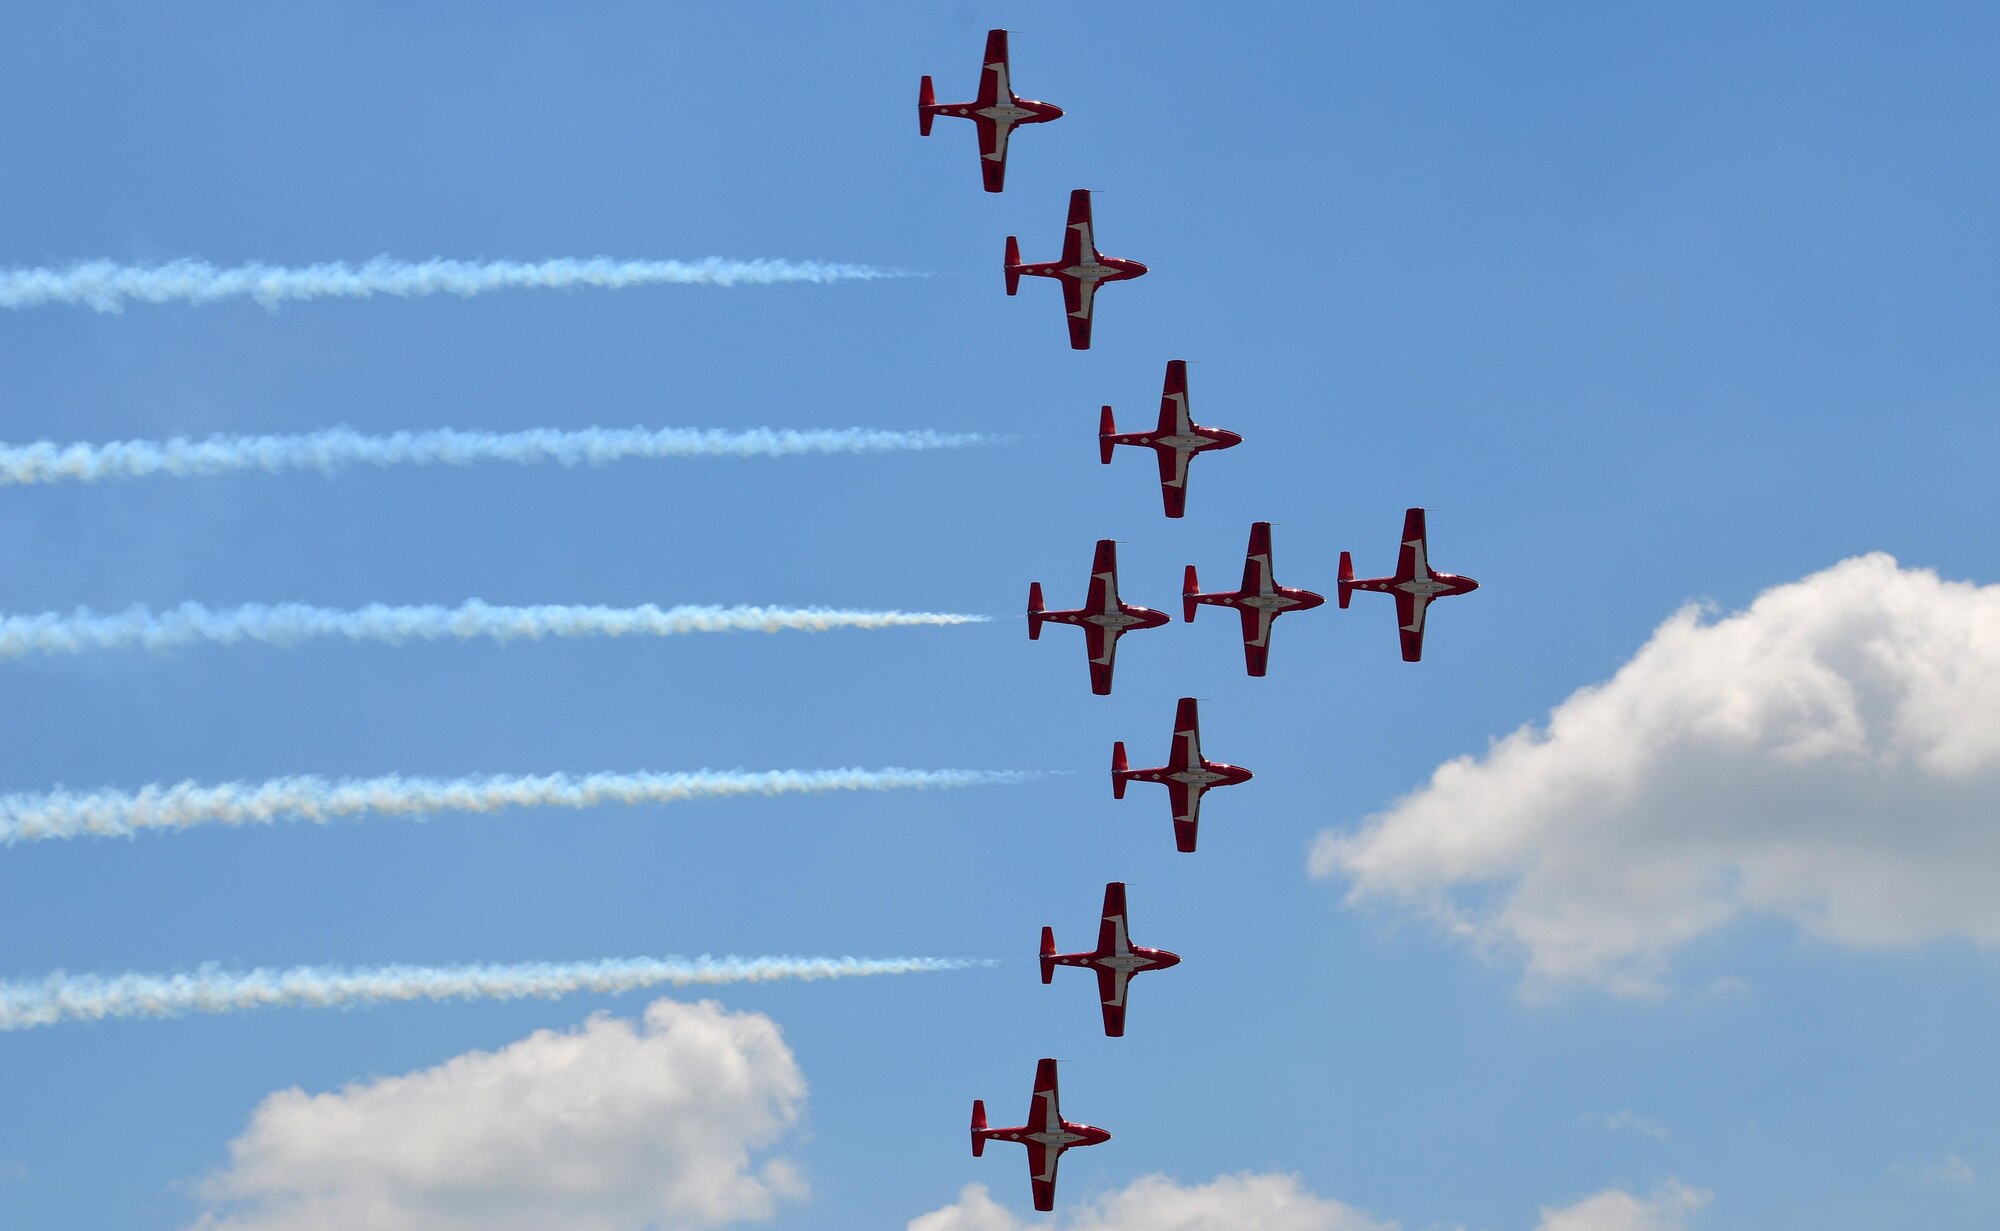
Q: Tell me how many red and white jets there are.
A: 9